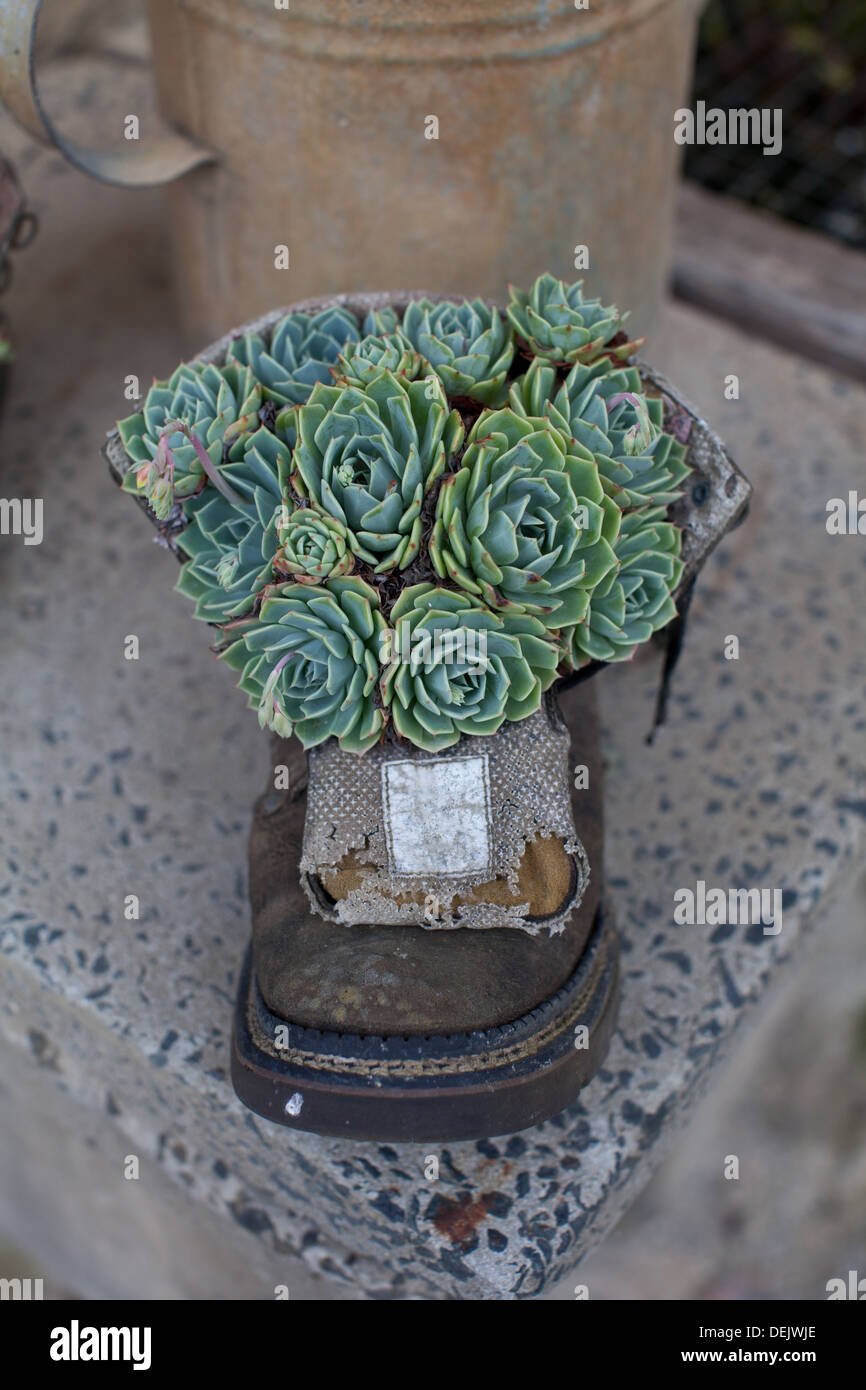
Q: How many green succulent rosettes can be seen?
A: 13